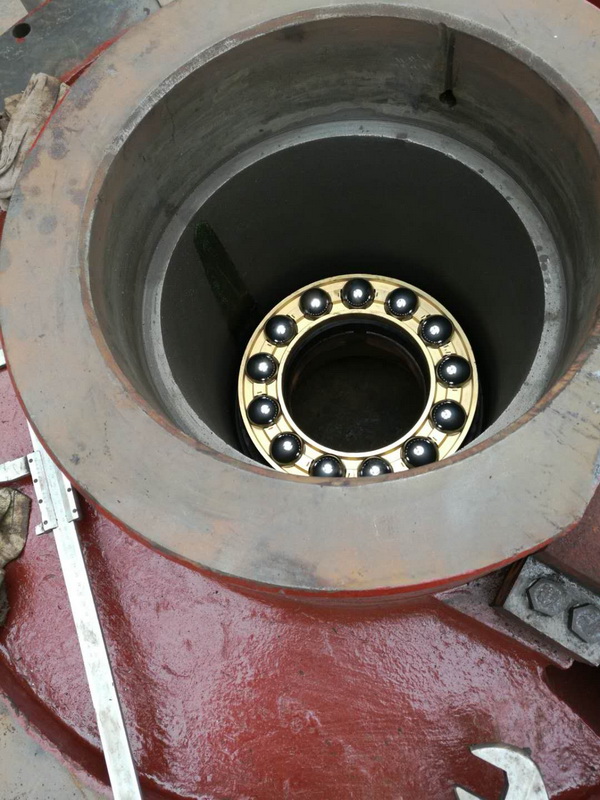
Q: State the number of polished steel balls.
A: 13